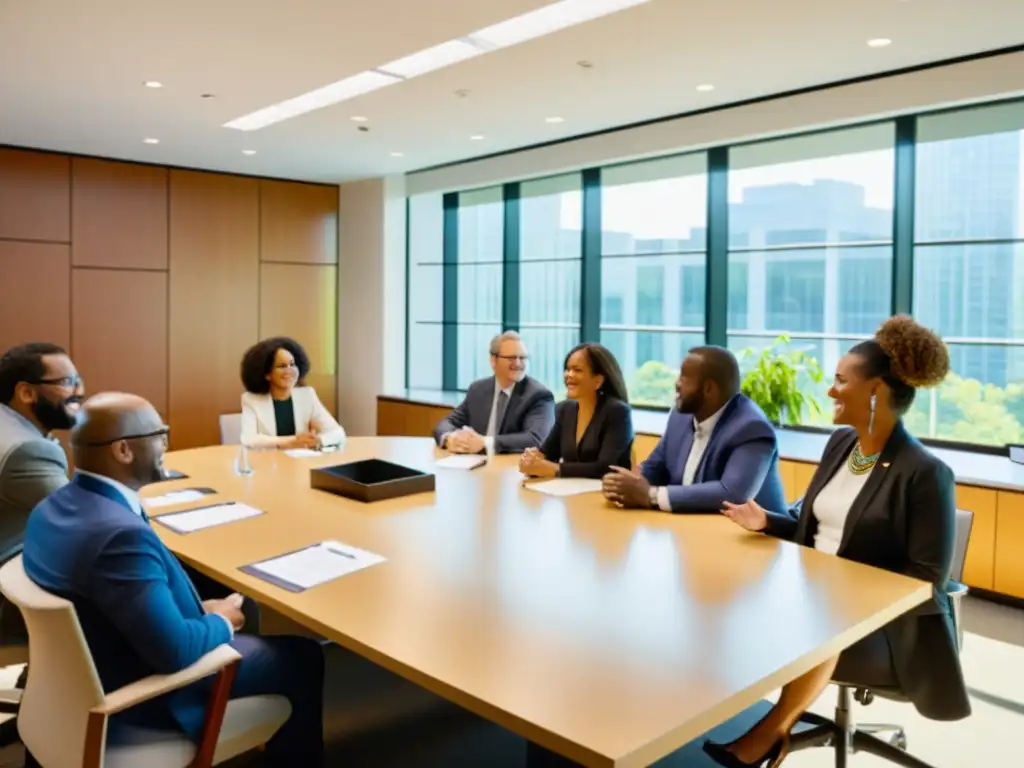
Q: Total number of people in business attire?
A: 7